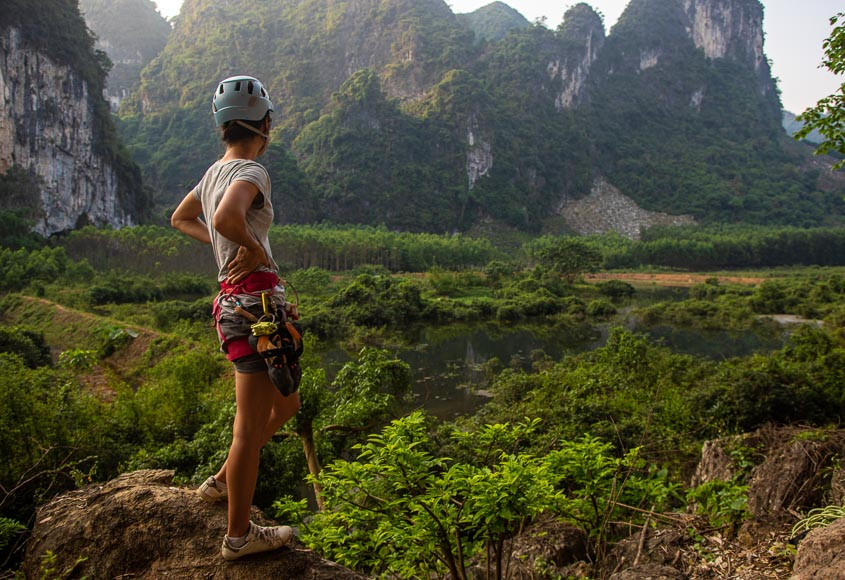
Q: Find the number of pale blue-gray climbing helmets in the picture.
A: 1